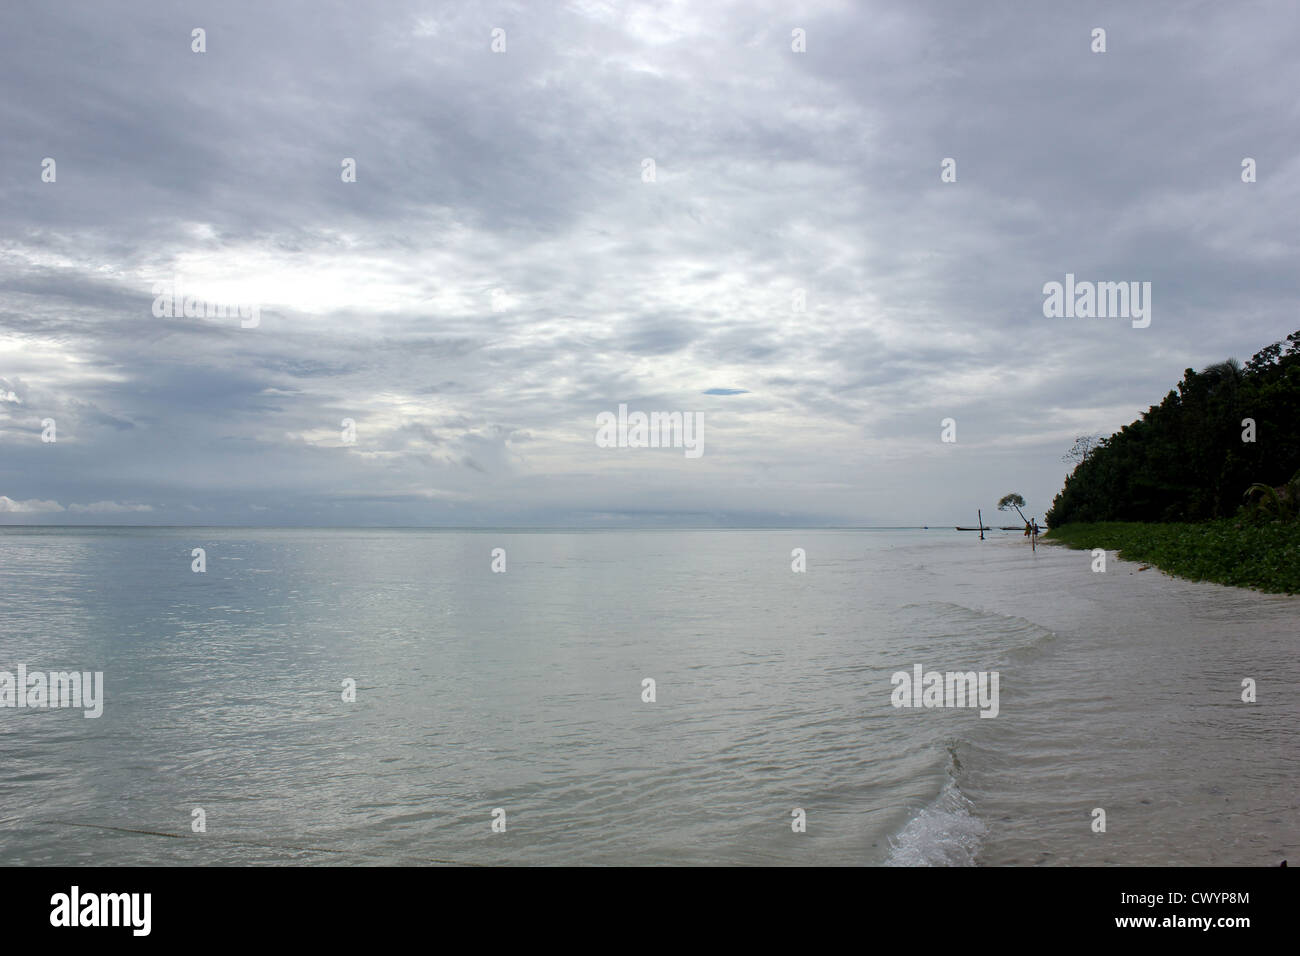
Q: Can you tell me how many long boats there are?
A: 2